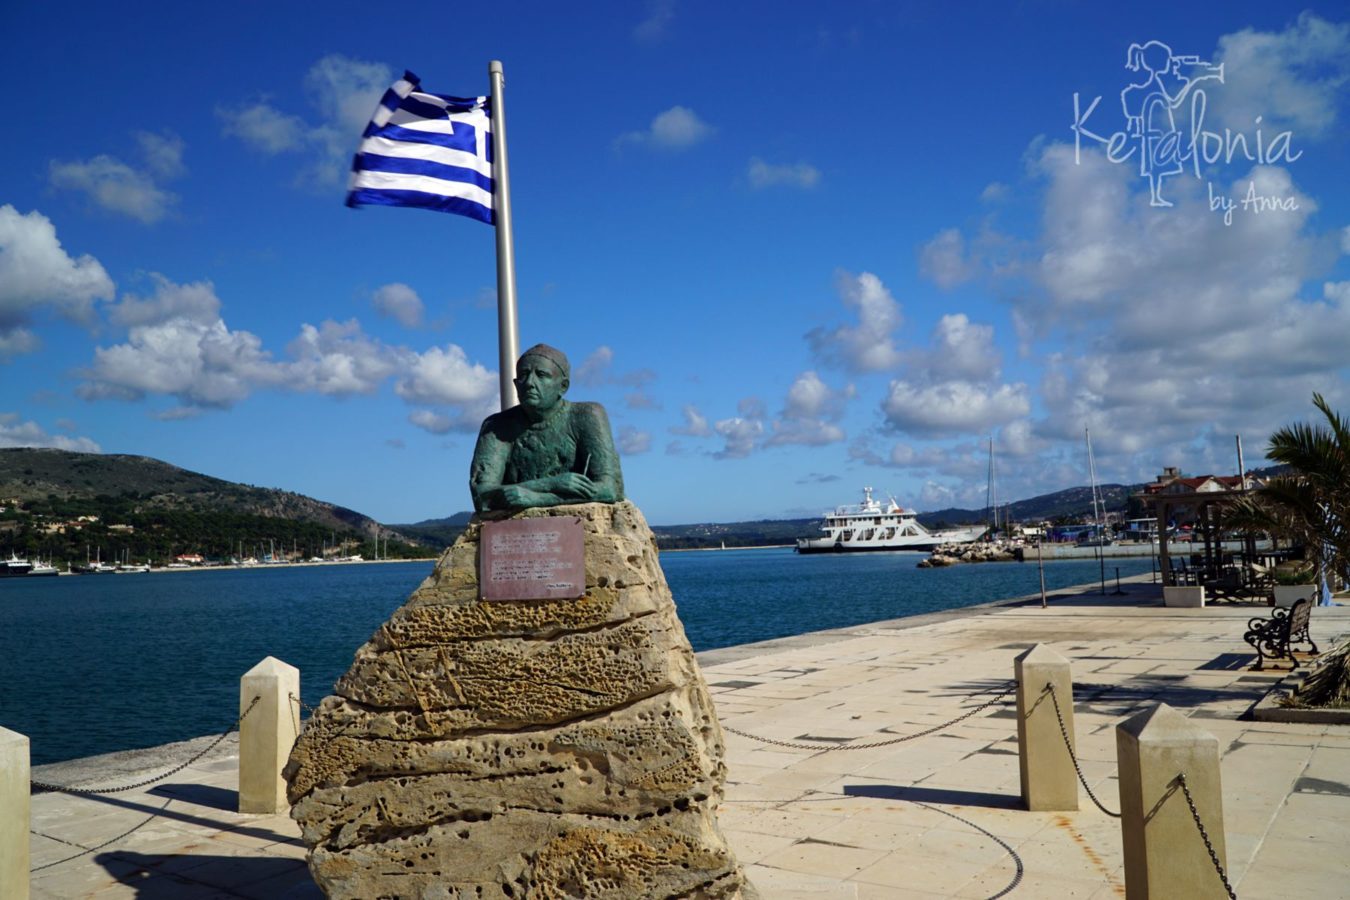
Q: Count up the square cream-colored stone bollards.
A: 4